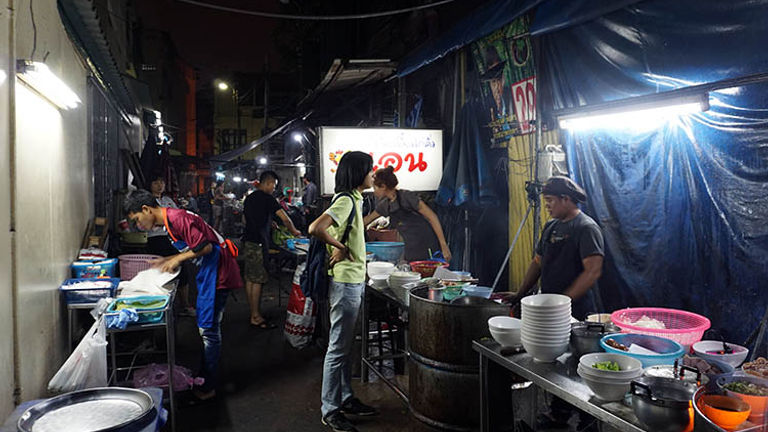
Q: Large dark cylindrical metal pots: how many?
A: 1